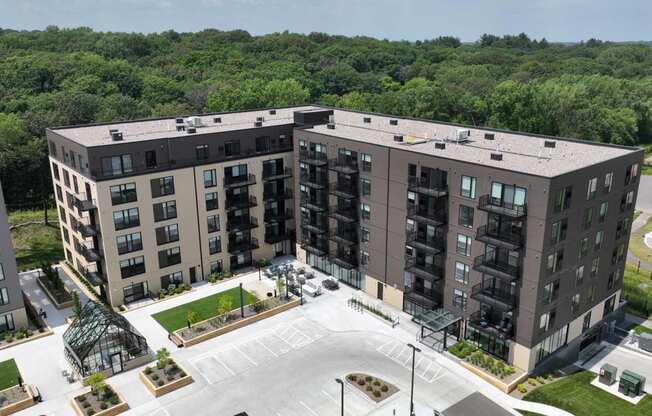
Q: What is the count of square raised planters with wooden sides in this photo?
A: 2